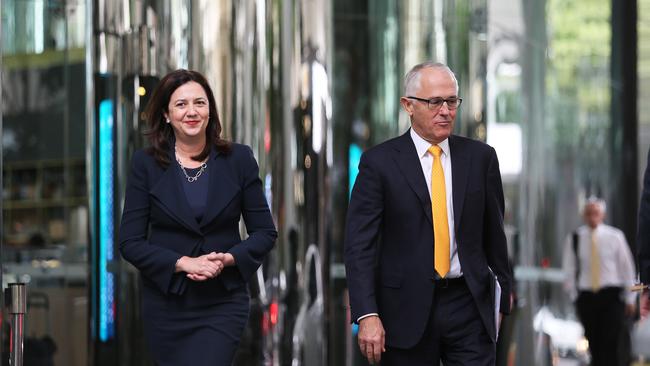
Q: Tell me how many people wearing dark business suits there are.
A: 2